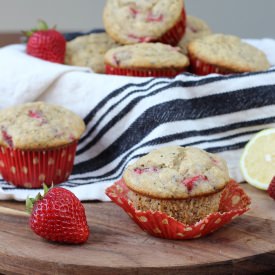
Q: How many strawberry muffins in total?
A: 7